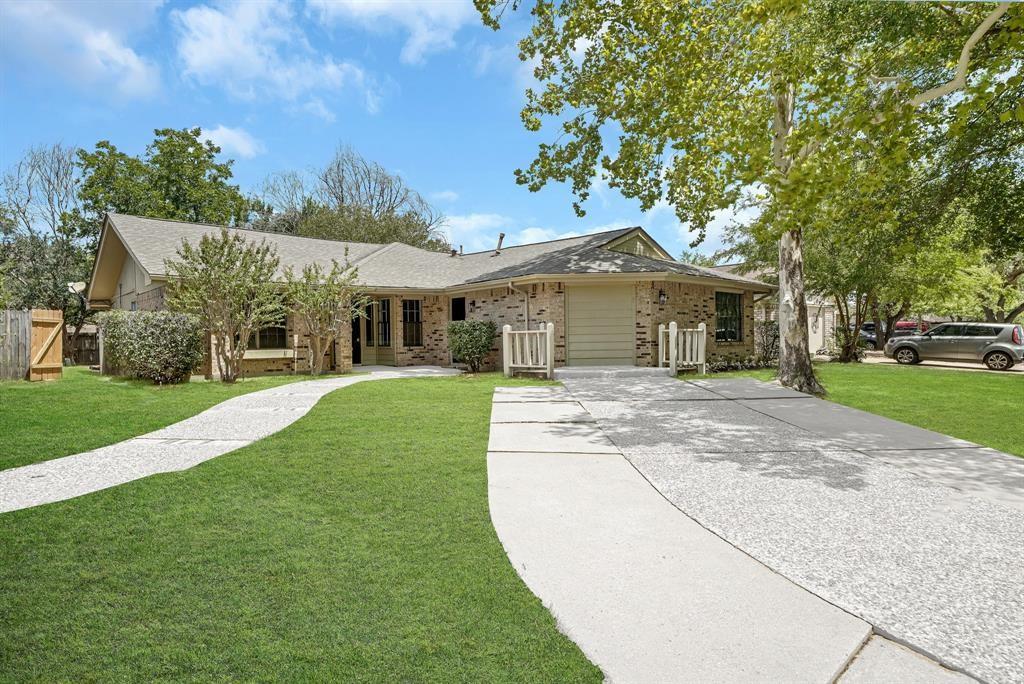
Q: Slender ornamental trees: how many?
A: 2